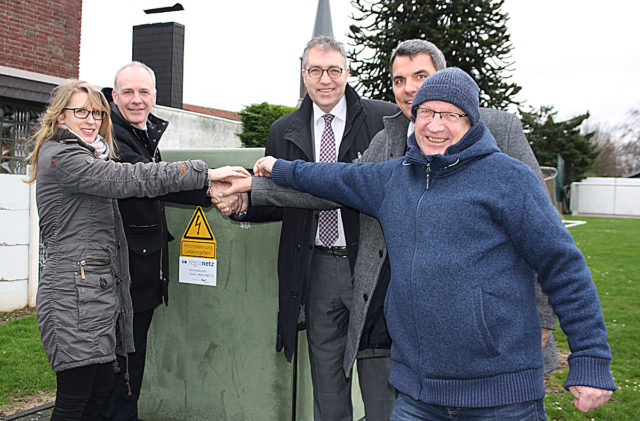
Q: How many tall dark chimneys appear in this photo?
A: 1